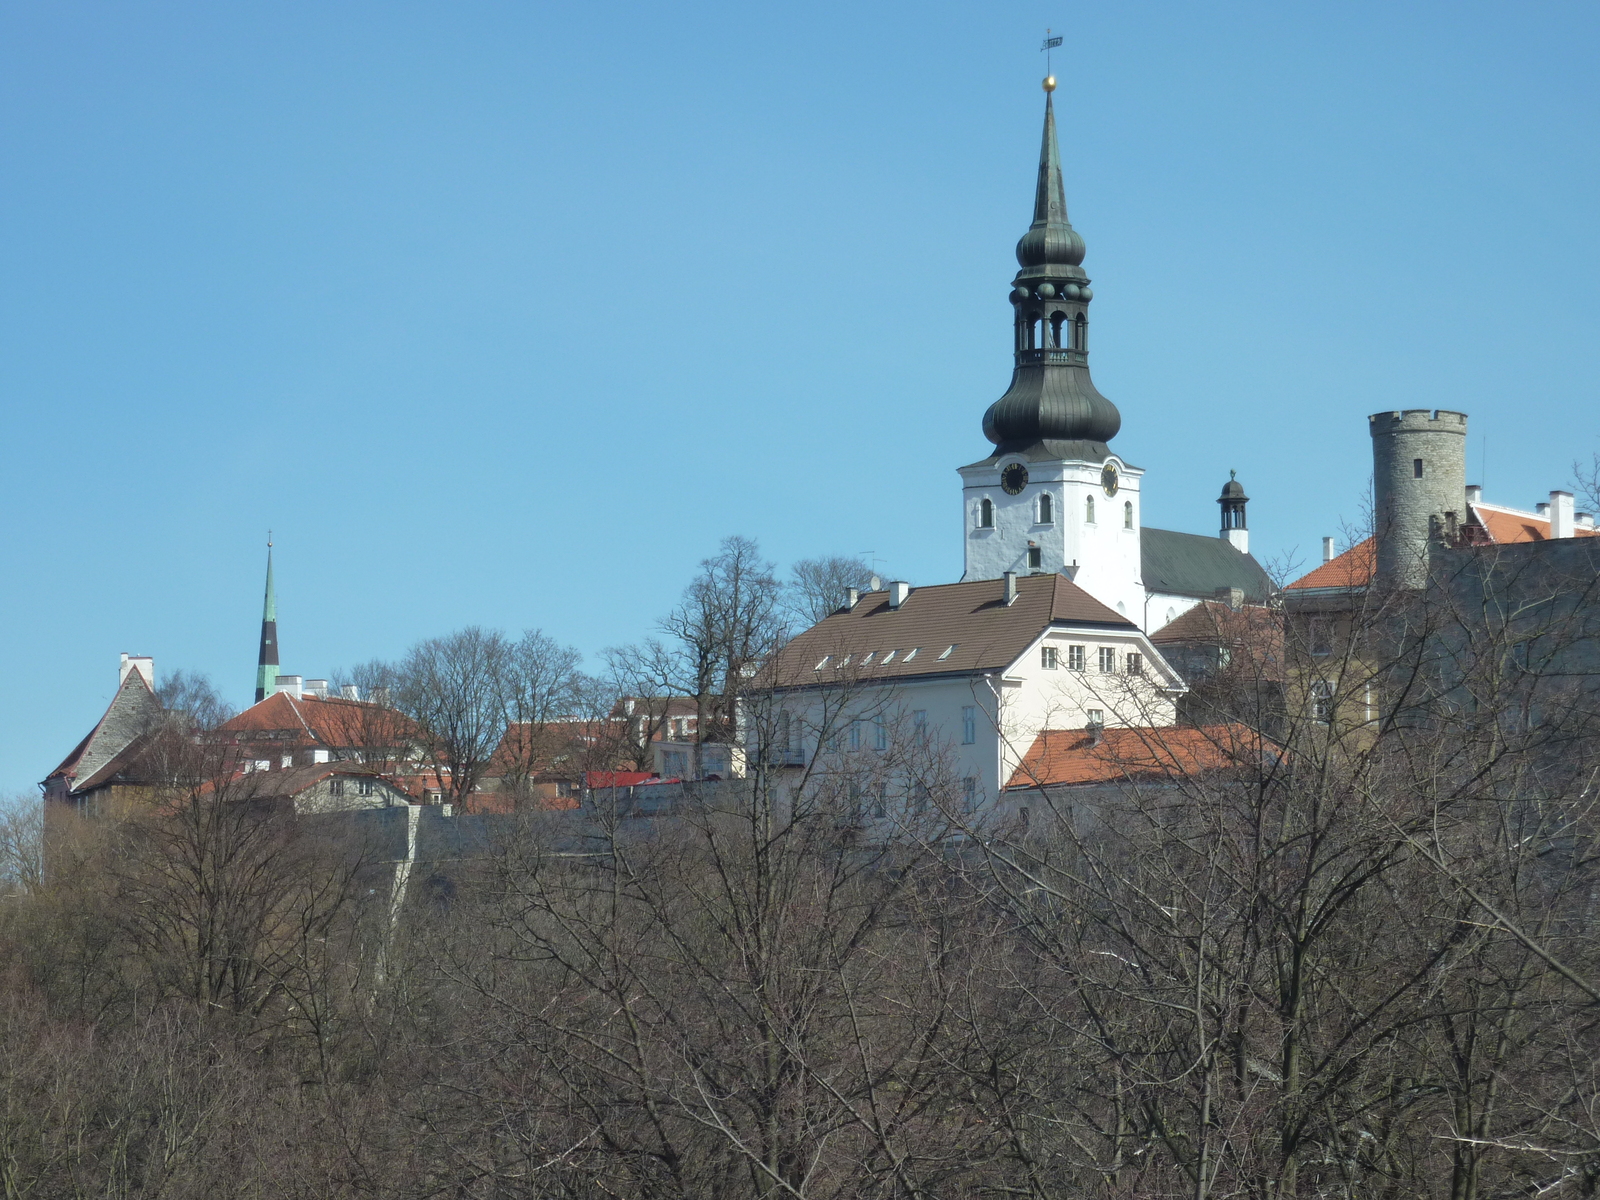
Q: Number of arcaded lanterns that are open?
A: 2